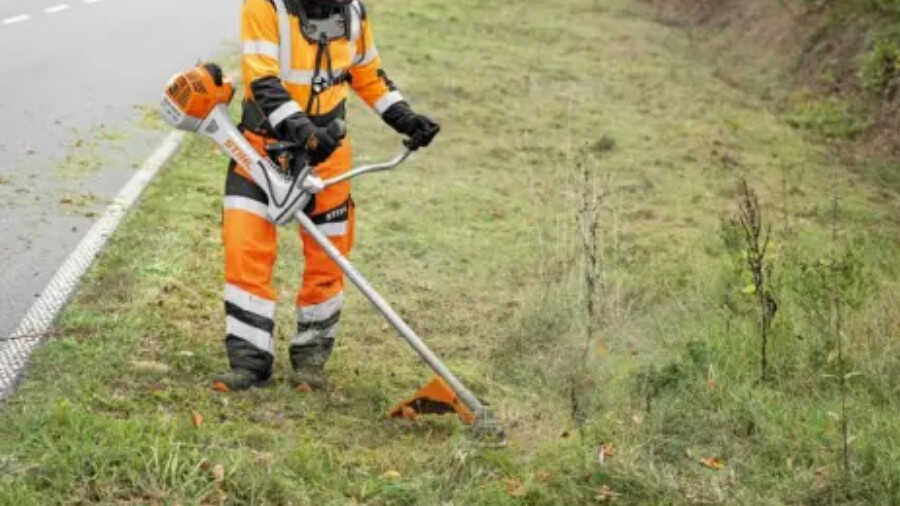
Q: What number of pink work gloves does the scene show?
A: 0